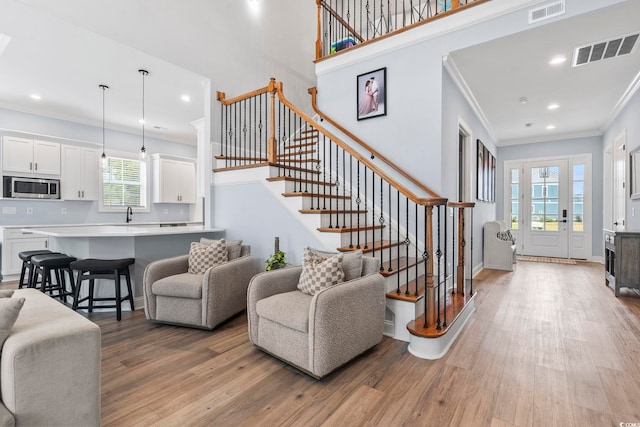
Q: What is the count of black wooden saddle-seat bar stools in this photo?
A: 3